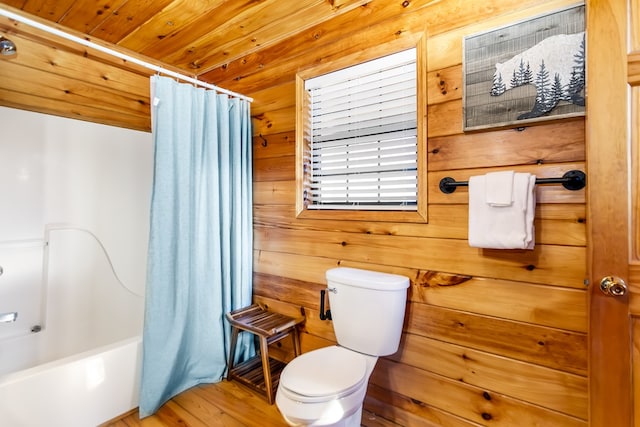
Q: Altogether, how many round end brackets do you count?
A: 2